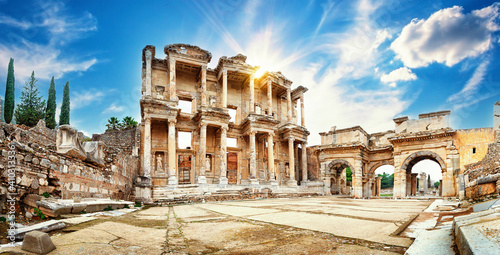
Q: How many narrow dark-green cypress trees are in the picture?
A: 3